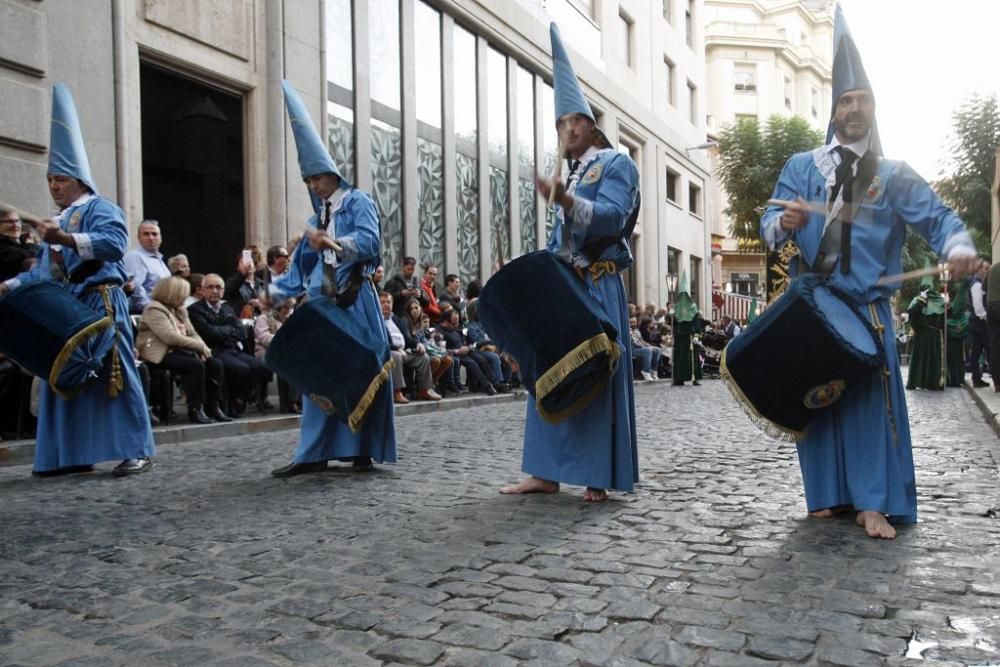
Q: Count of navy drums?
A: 4